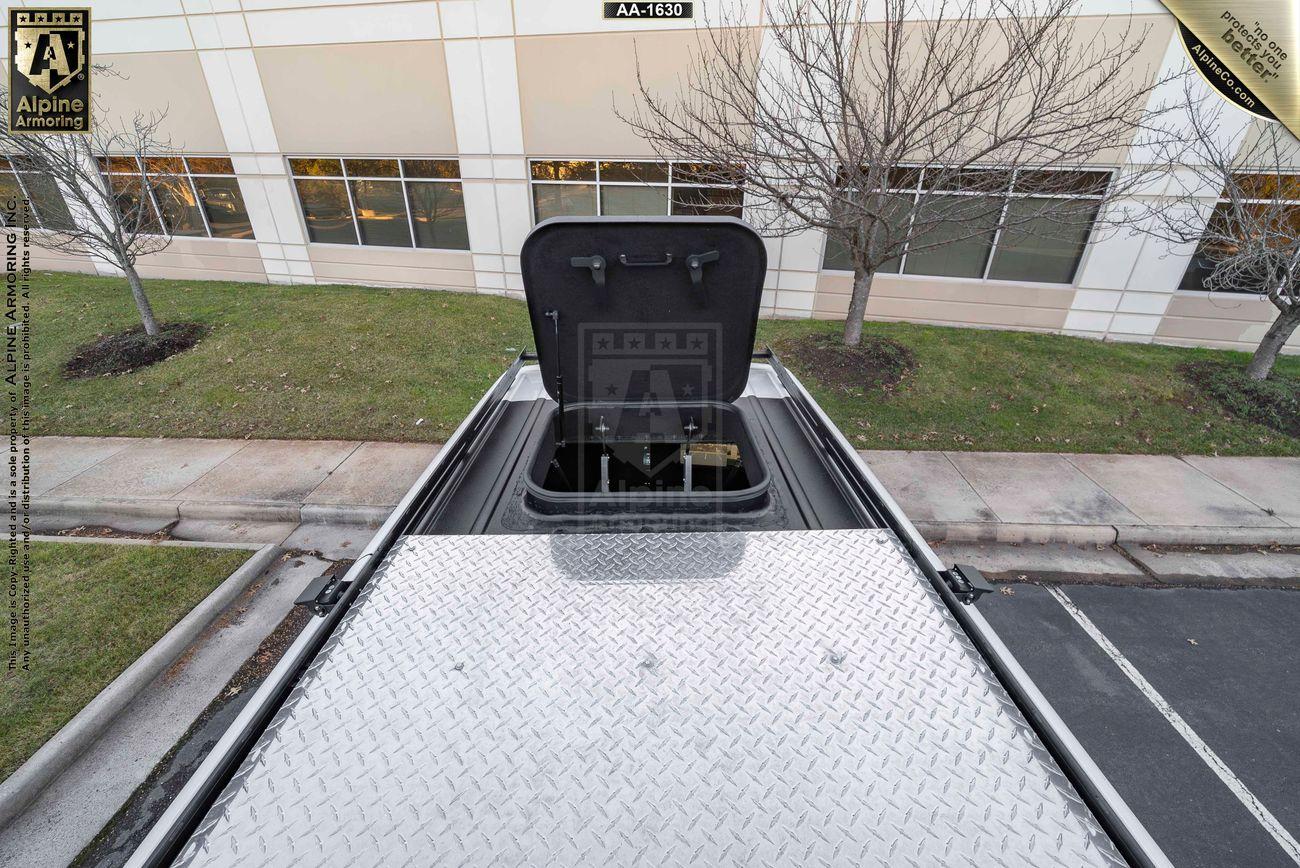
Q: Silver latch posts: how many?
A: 2